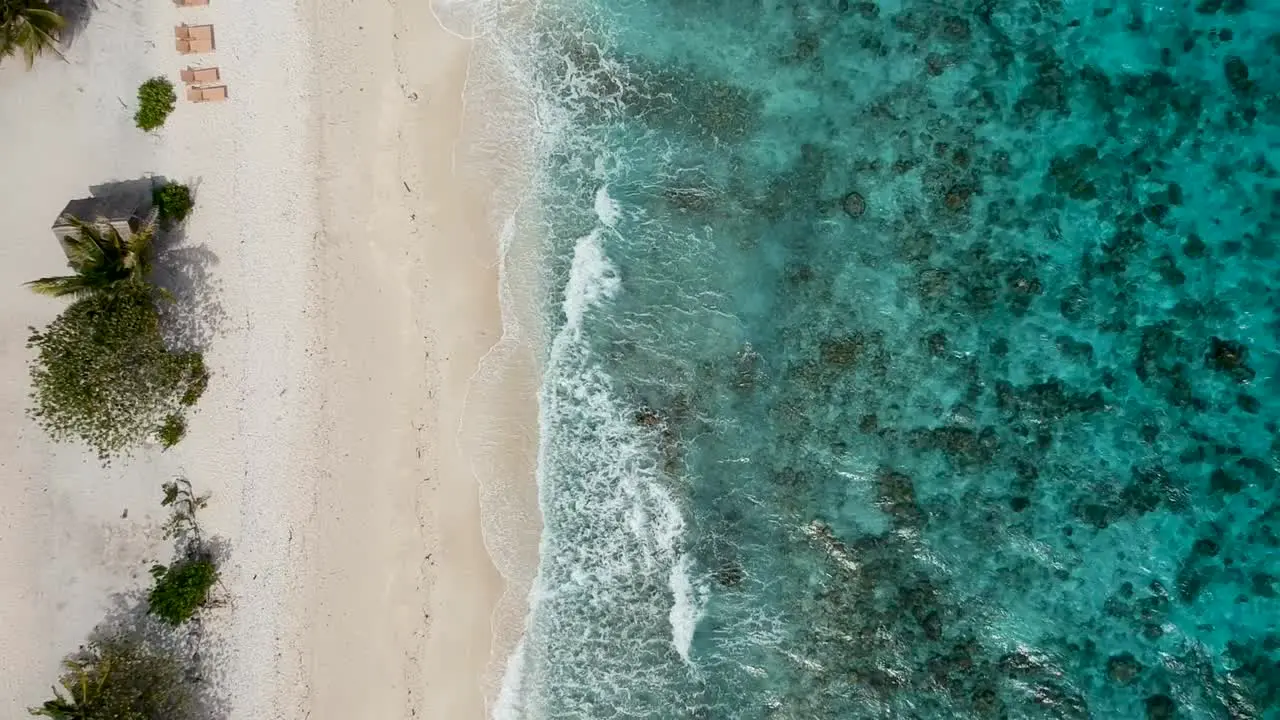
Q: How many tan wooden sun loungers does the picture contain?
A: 5